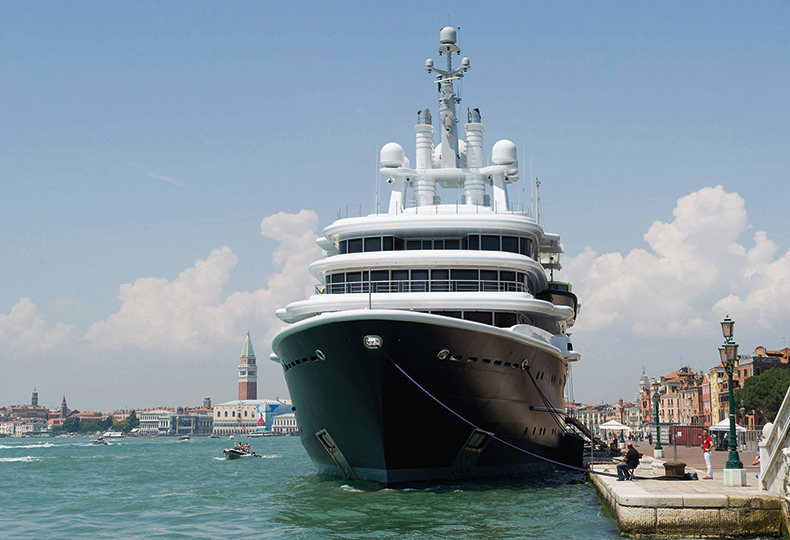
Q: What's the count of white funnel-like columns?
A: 2